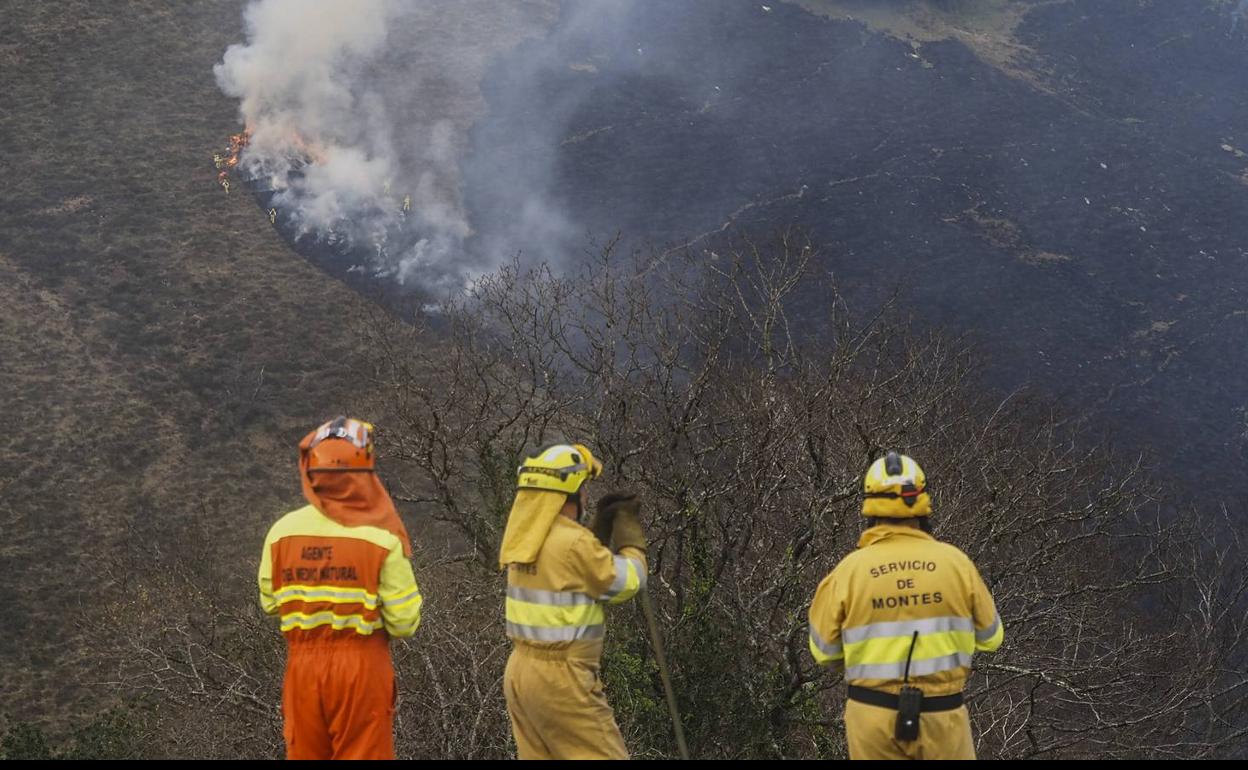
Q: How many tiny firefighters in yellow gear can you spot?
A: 5